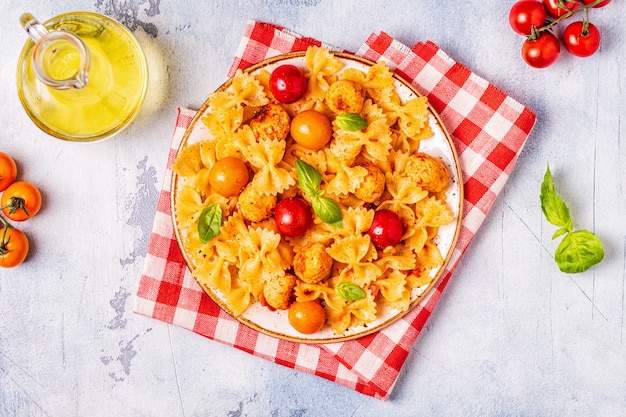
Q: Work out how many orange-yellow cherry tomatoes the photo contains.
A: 6